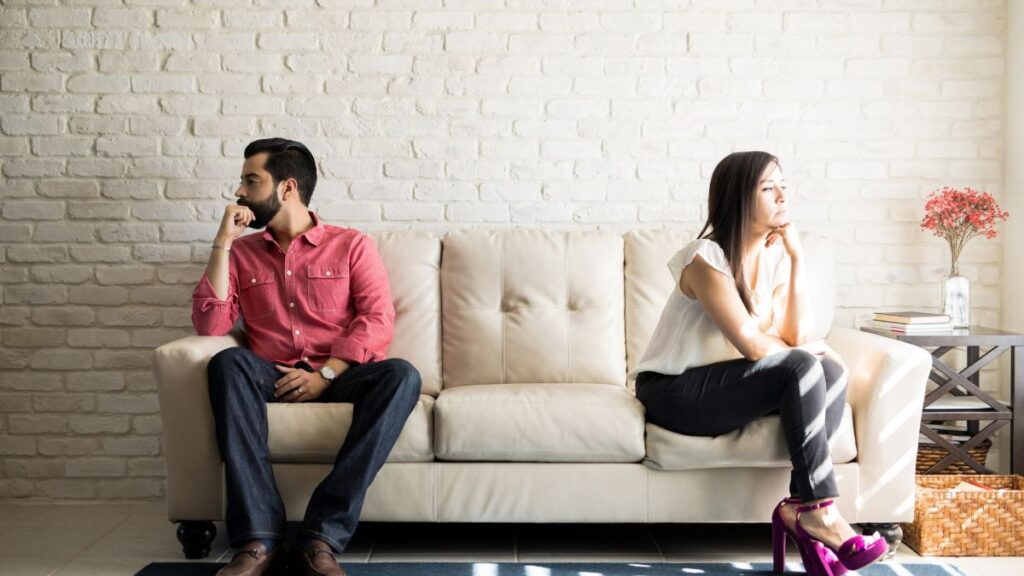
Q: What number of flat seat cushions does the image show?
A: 3